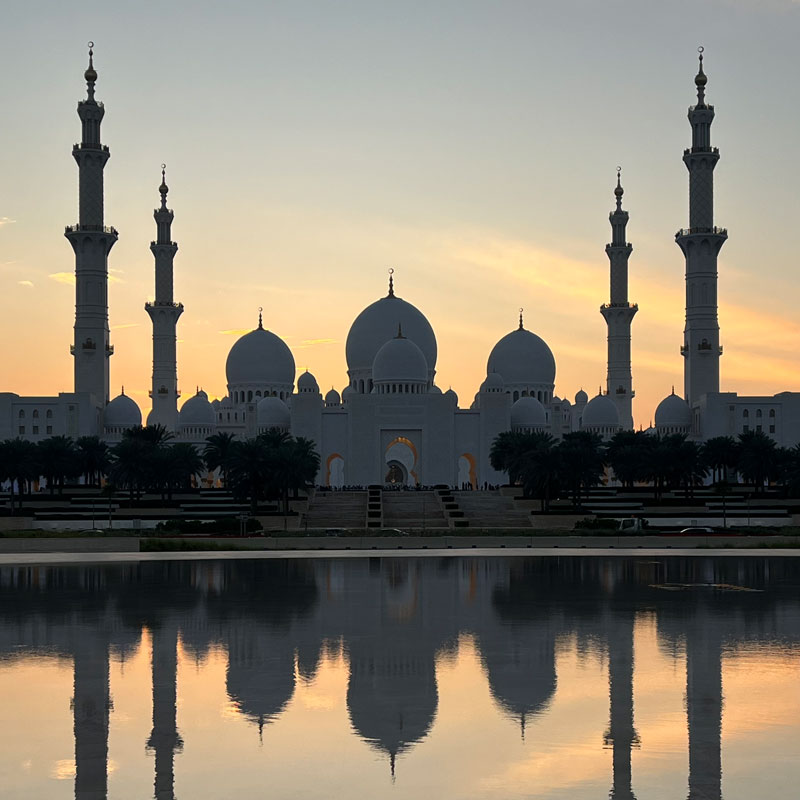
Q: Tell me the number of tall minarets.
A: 4